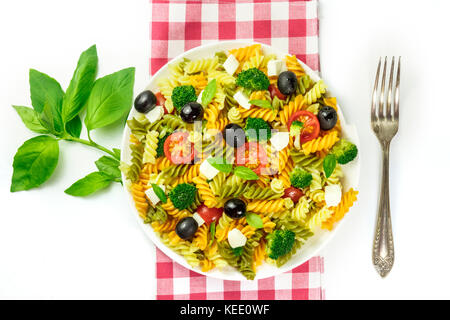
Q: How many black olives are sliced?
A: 0